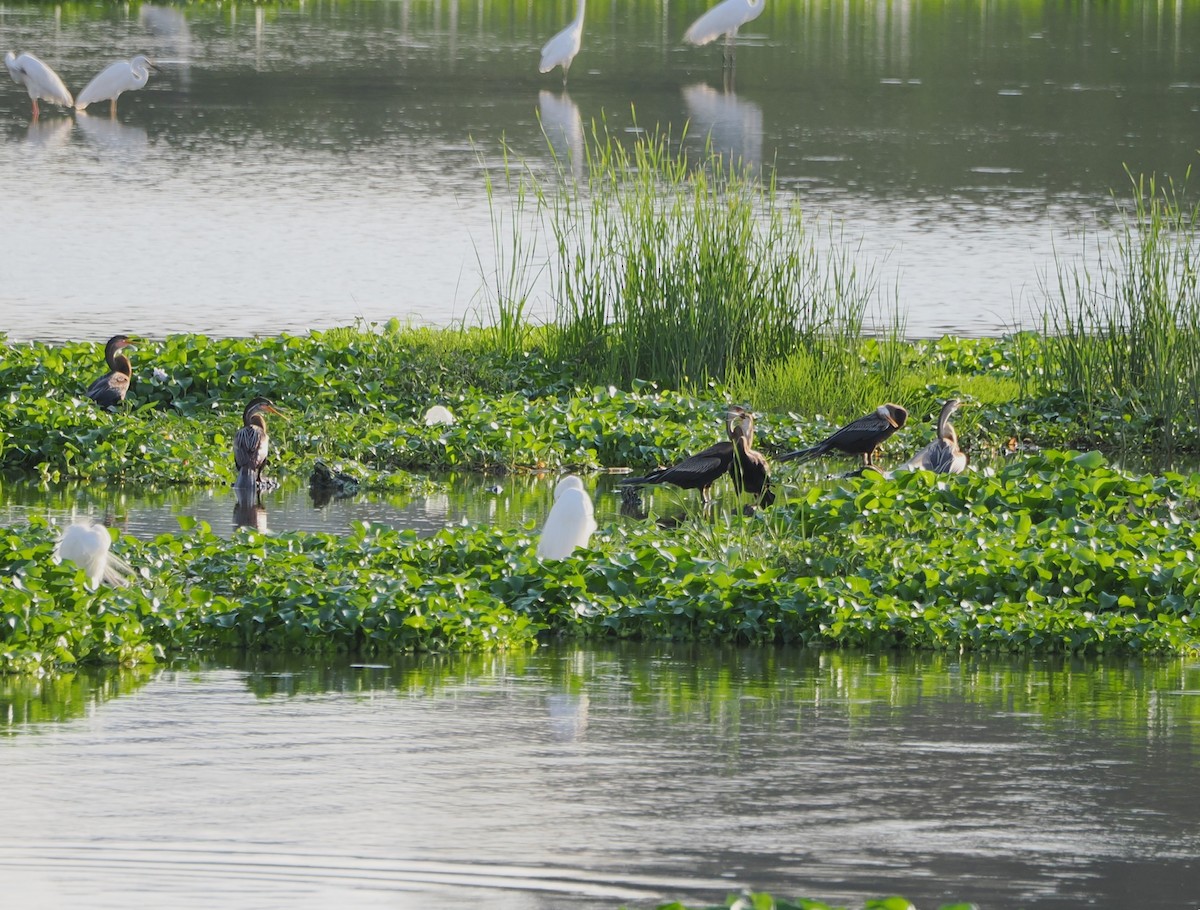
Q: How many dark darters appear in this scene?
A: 6